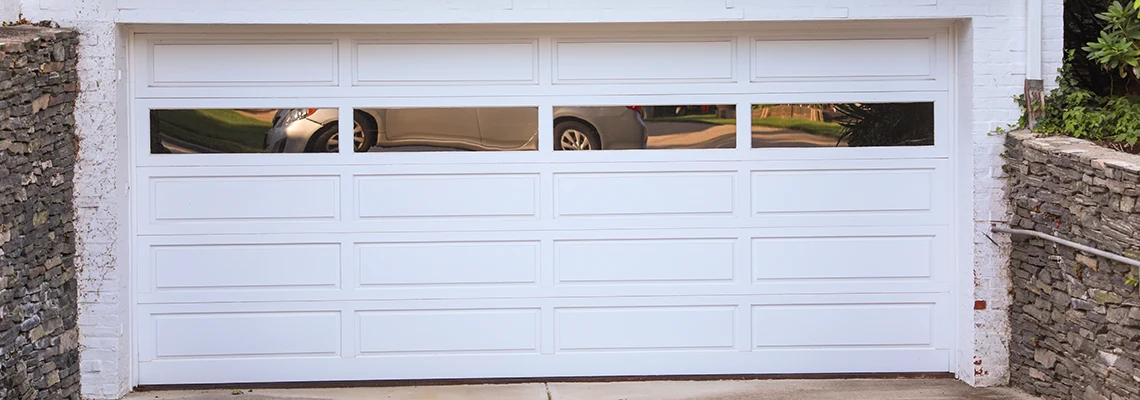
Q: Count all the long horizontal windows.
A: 4